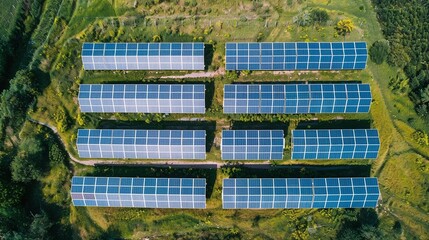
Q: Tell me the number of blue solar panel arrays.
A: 9